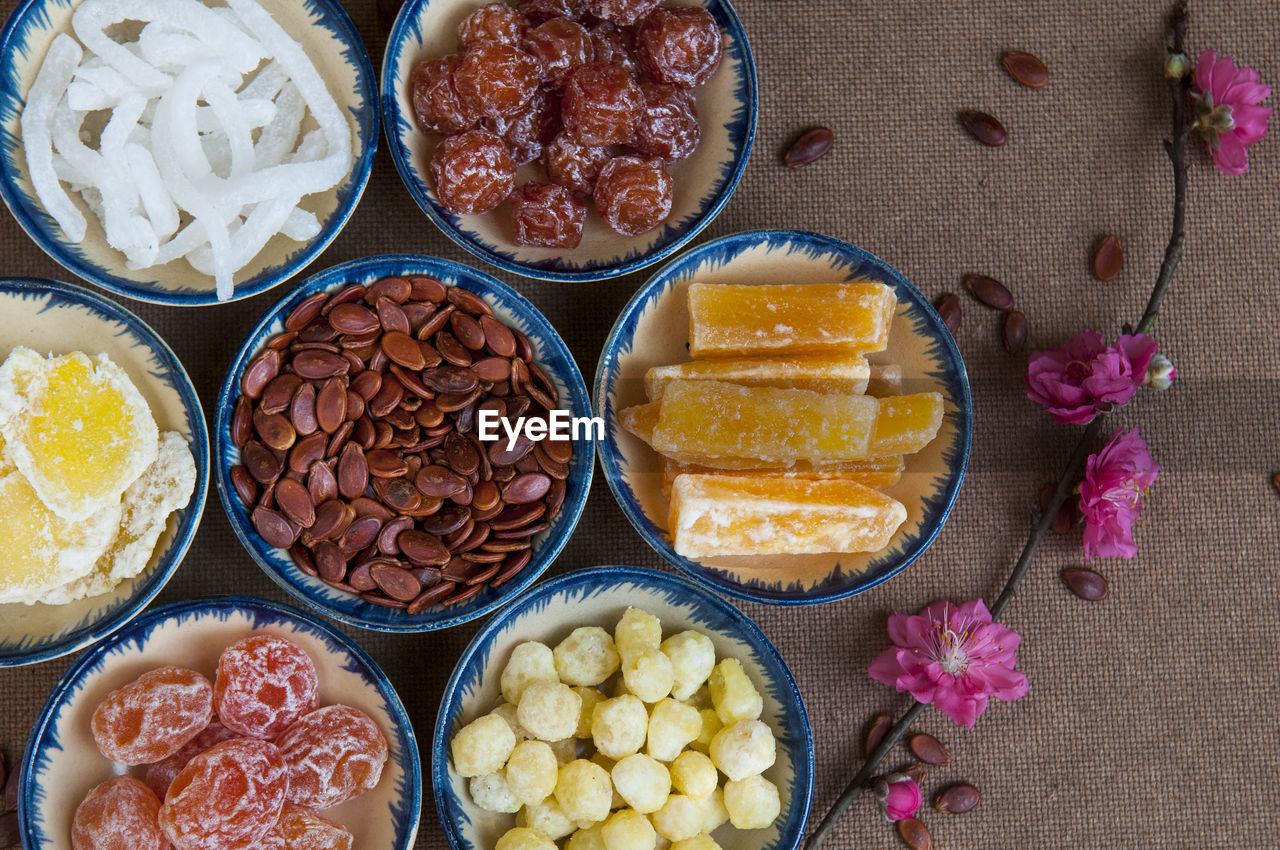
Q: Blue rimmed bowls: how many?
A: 7